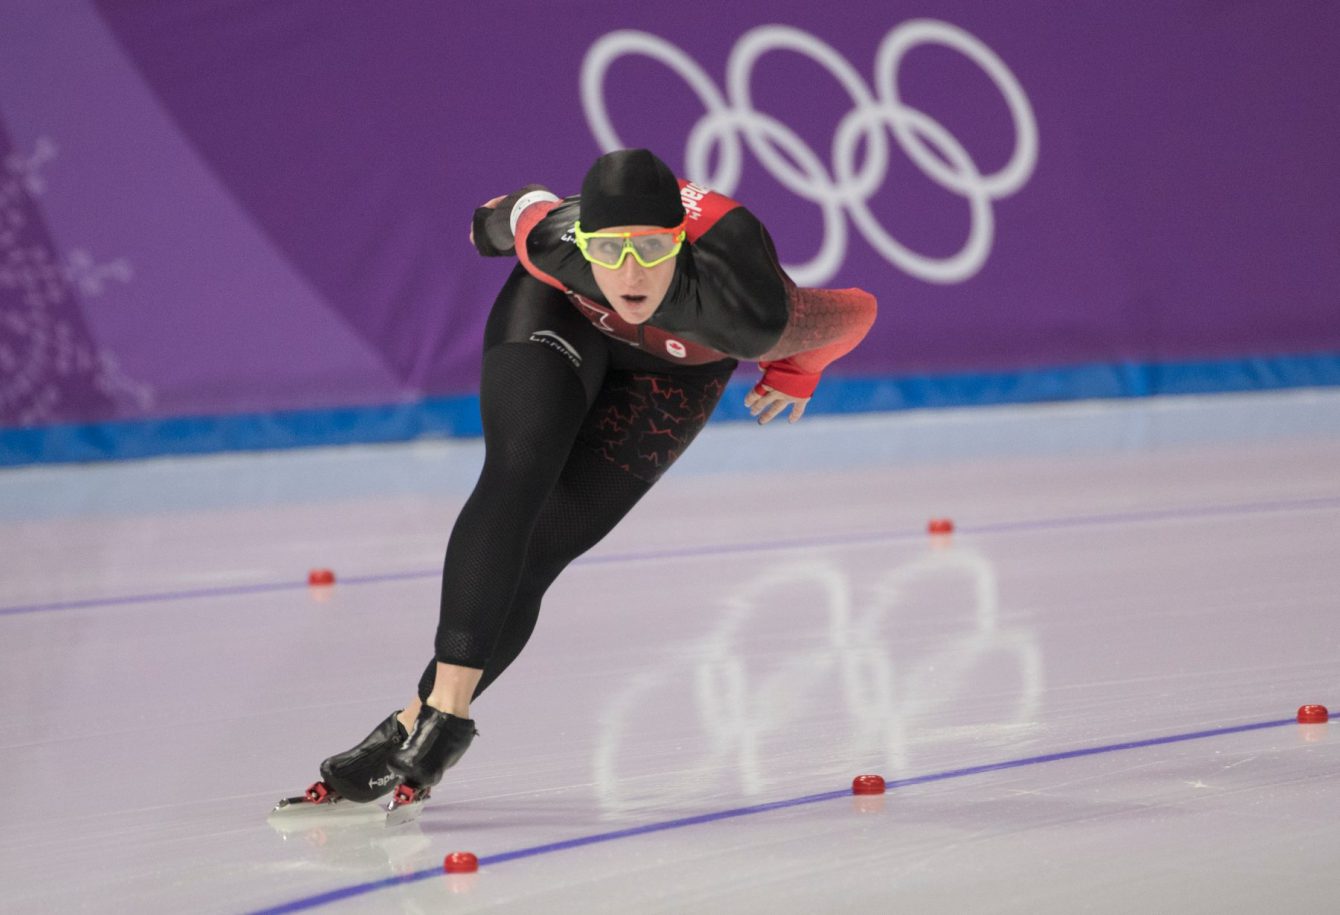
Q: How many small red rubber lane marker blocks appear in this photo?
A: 5